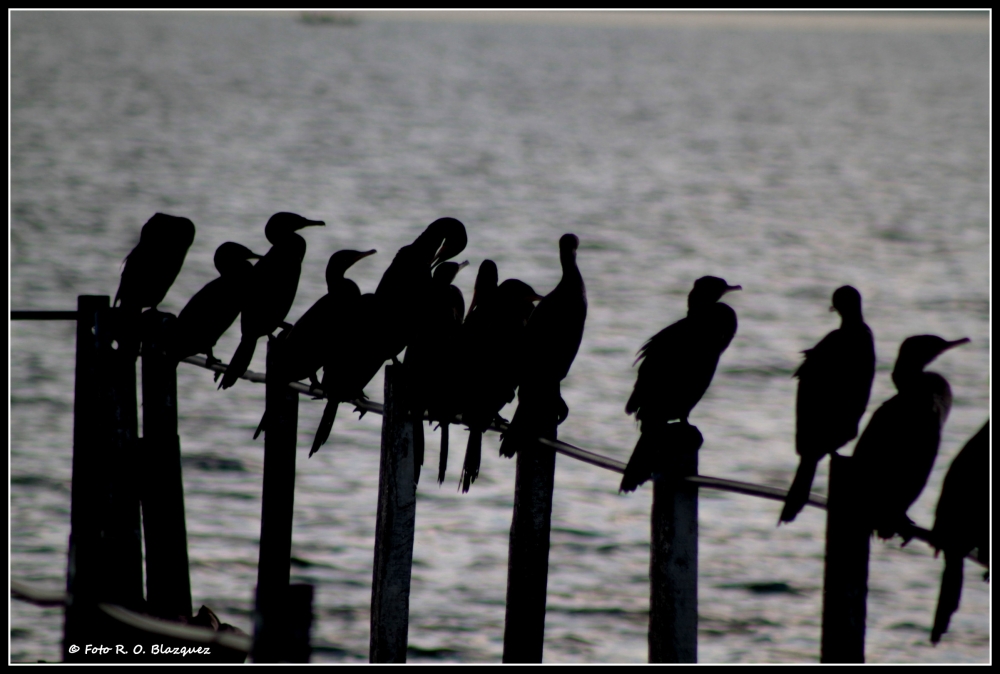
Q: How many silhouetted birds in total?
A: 13